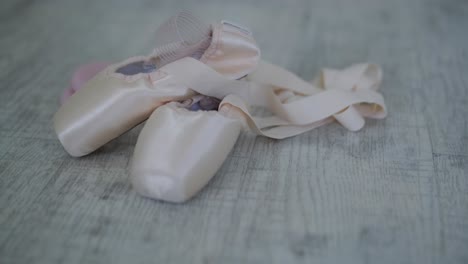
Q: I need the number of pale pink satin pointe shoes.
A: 2